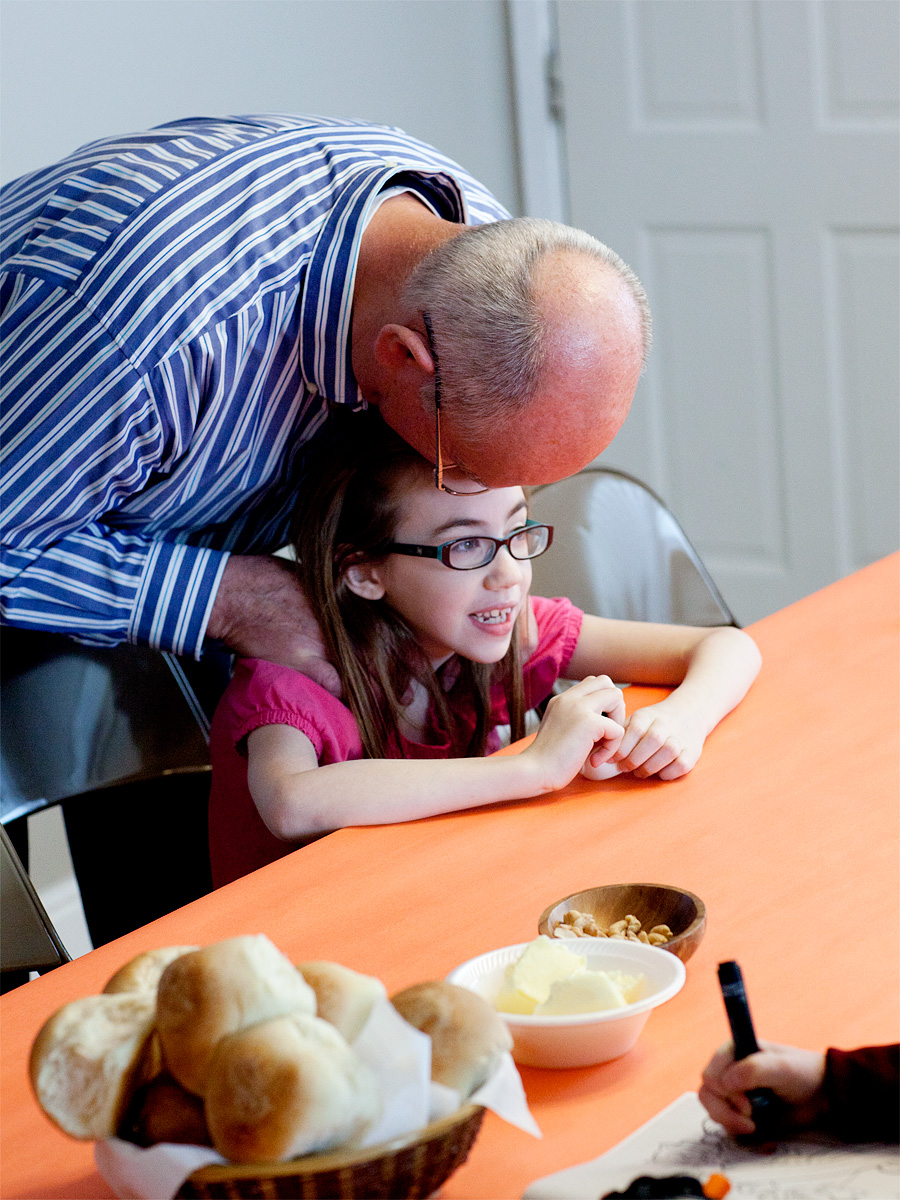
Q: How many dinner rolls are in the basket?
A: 7